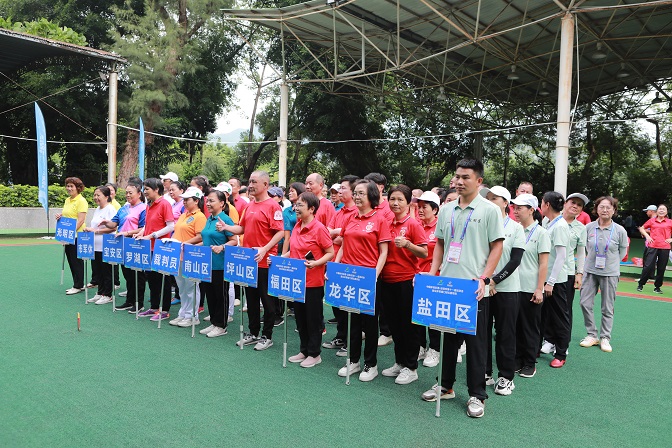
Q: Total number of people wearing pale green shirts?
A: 5